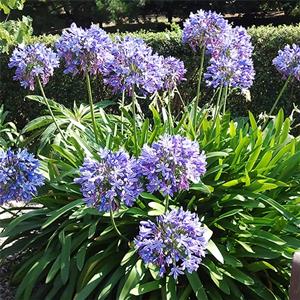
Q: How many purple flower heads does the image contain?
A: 12